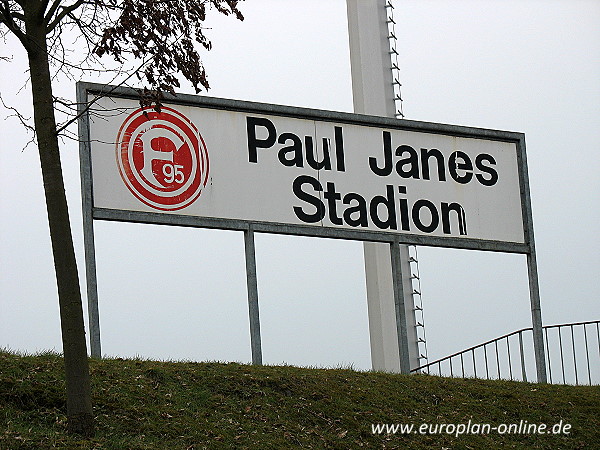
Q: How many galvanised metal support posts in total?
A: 4